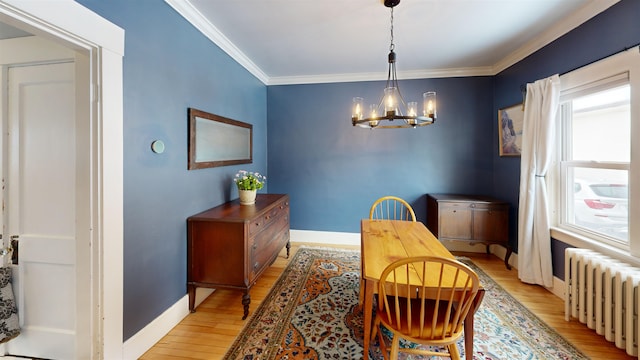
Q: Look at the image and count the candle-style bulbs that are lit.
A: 5